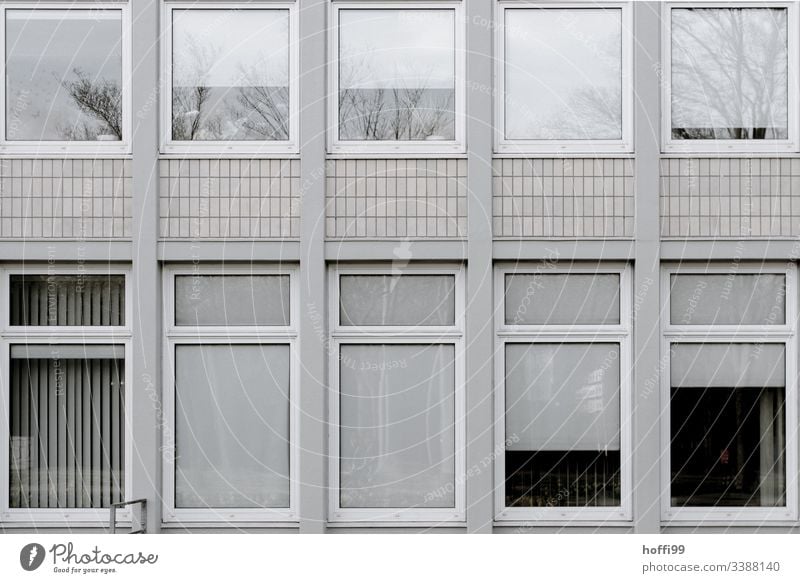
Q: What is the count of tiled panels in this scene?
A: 5